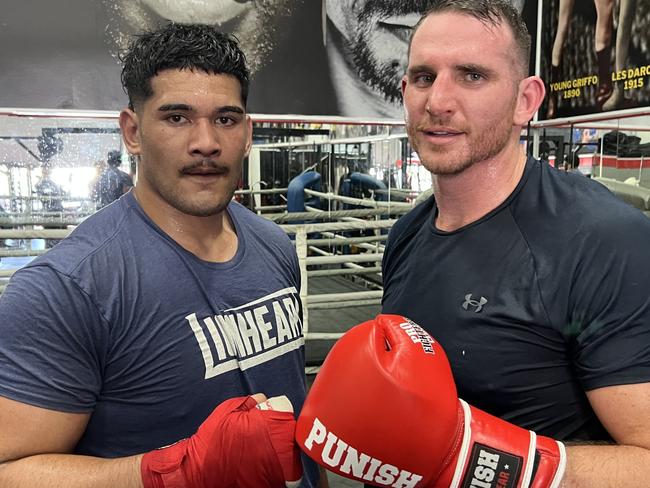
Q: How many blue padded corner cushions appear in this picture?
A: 2